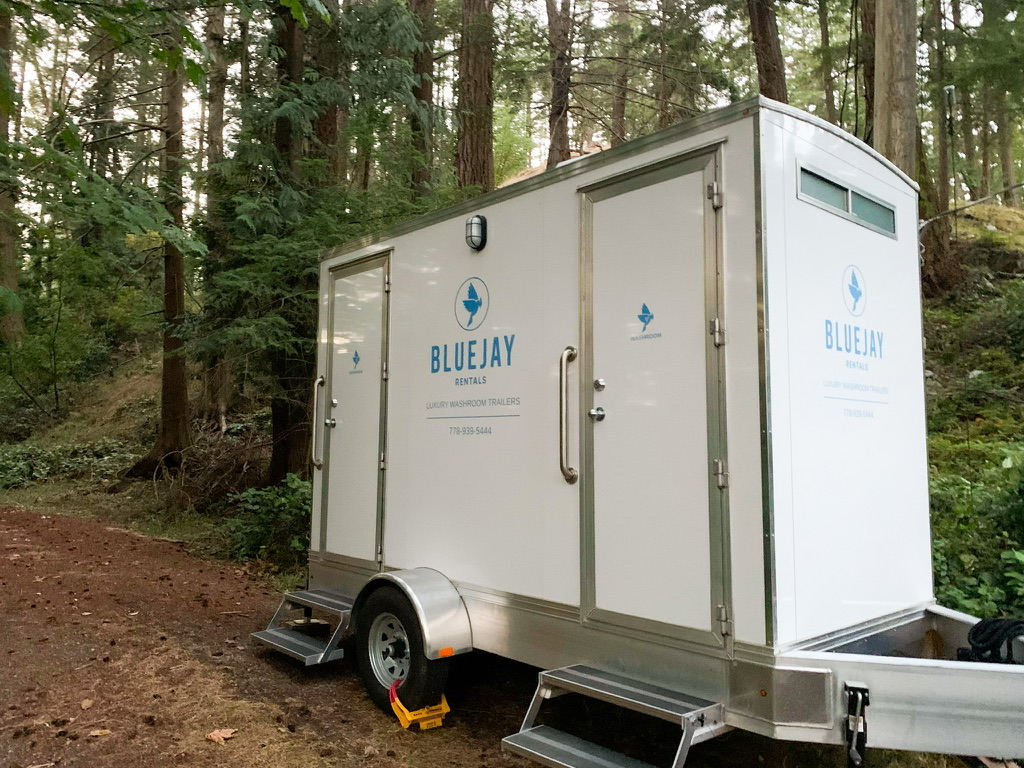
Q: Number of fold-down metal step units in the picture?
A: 2